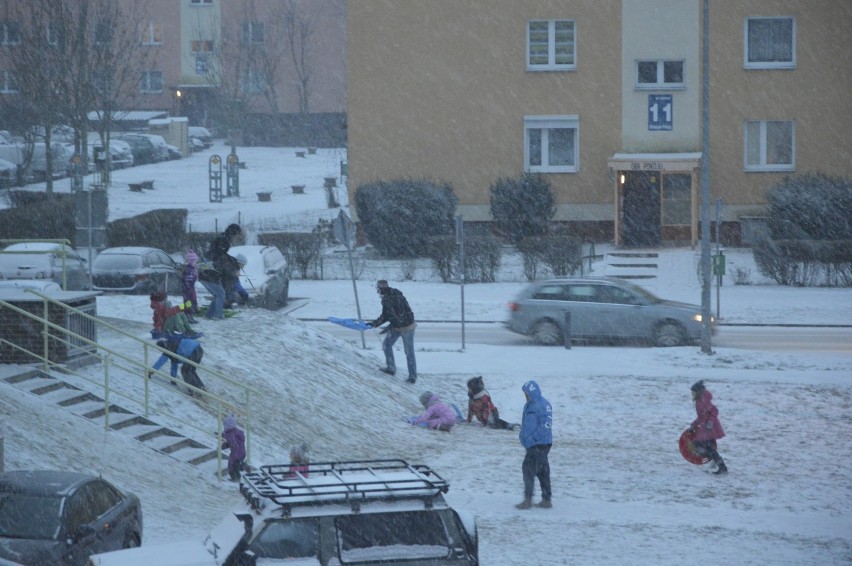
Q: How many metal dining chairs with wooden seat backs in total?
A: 0